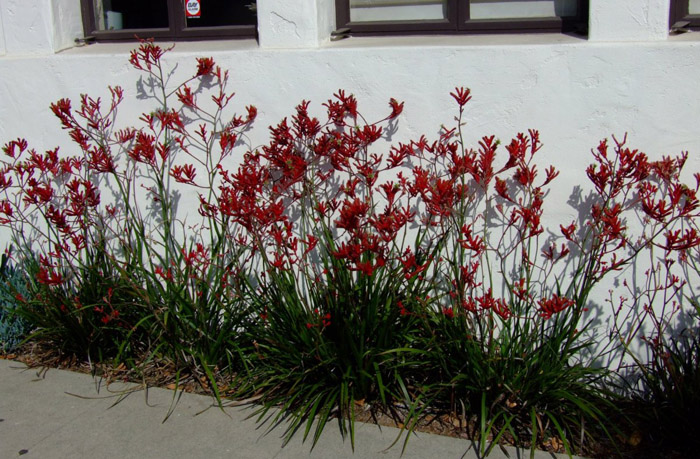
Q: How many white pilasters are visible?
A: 3